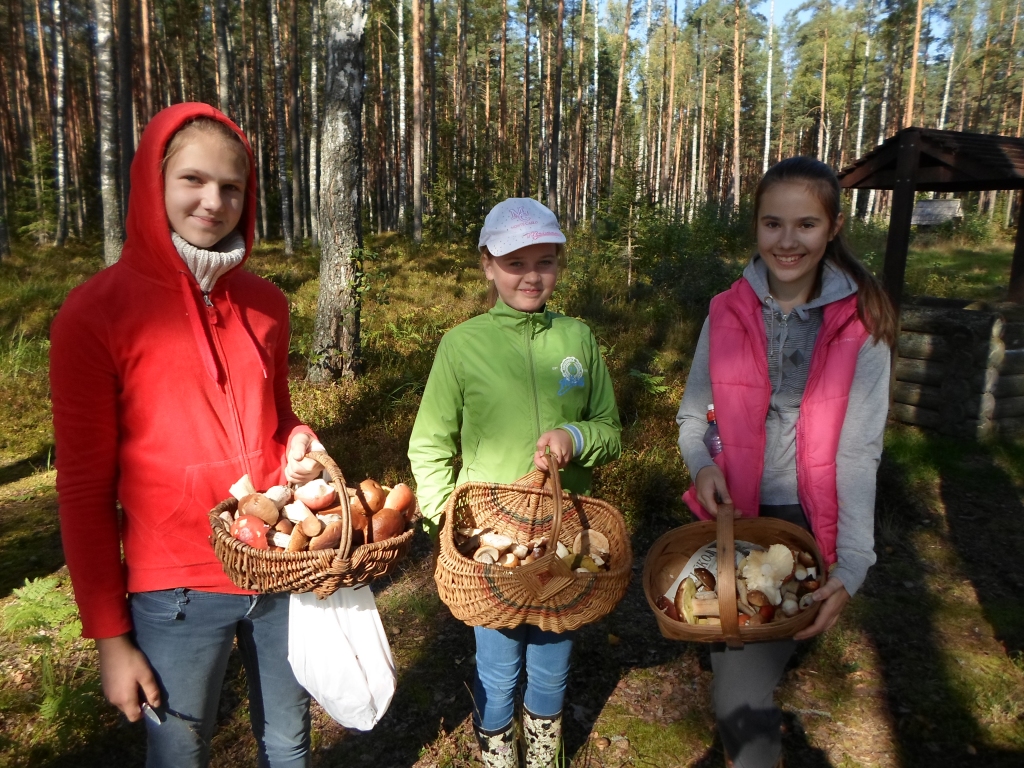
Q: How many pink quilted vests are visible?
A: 1